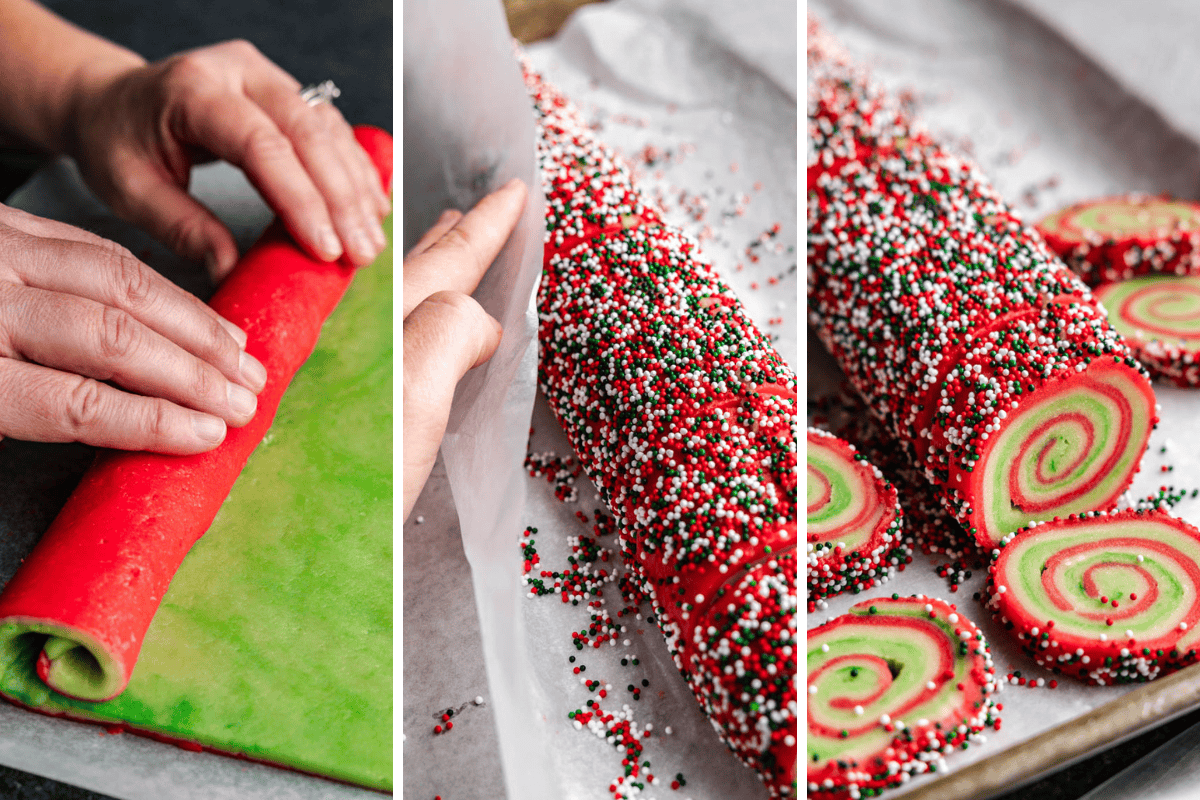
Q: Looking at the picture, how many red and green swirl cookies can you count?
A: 5